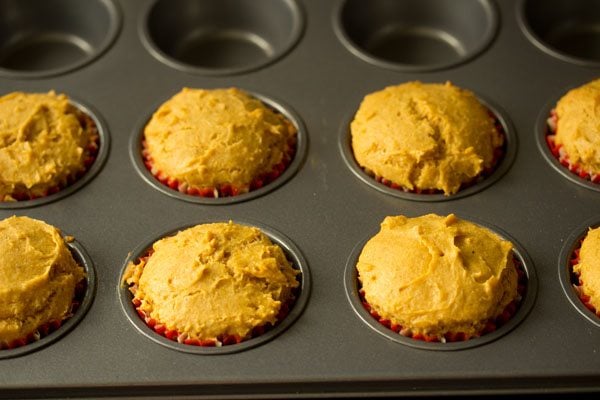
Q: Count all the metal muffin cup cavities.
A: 12